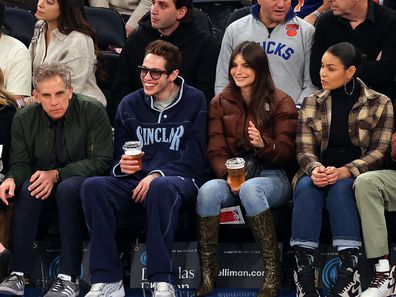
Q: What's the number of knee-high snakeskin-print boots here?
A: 2